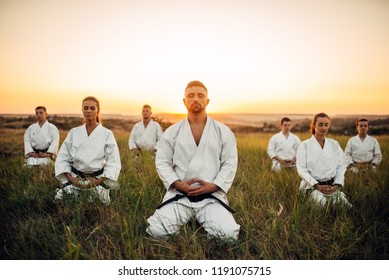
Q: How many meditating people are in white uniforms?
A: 7